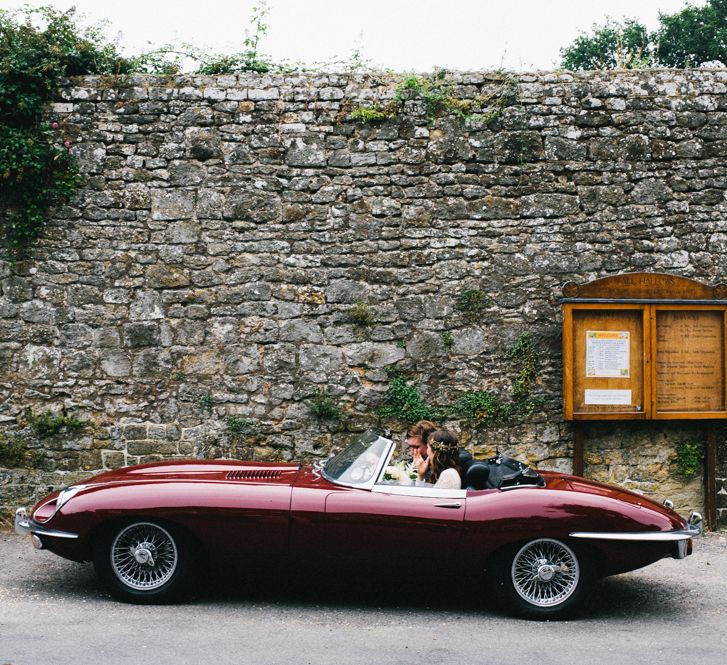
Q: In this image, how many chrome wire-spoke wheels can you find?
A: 2